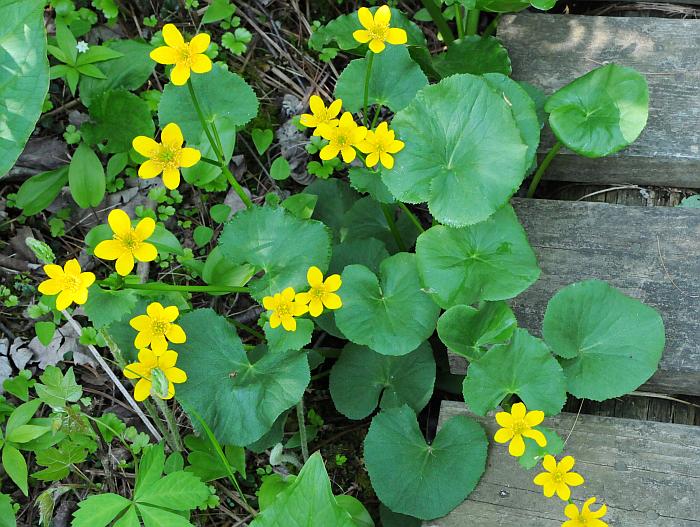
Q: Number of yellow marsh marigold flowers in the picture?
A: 15